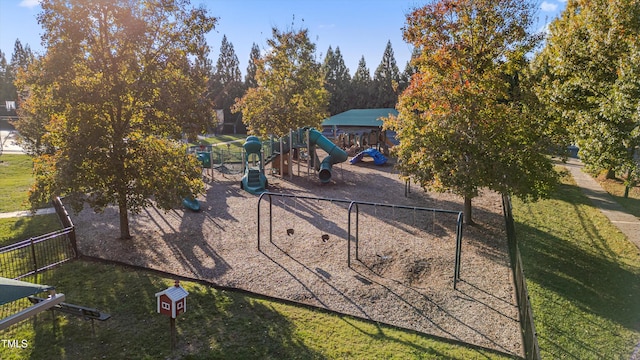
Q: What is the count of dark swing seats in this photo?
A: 2